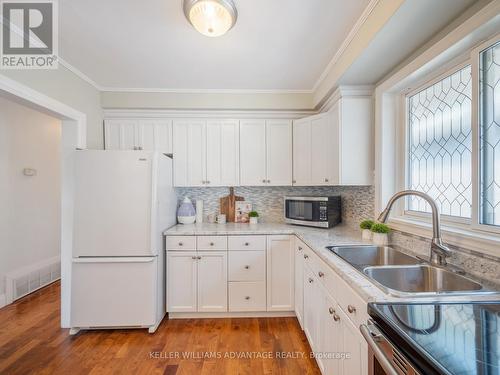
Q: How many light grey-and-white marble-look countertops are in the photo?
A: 1